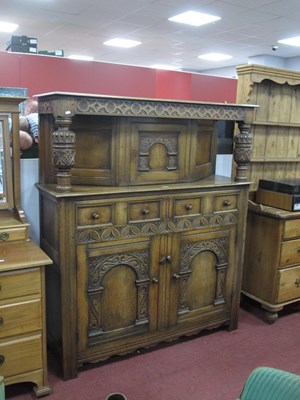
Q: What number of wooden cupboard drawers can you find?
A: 4